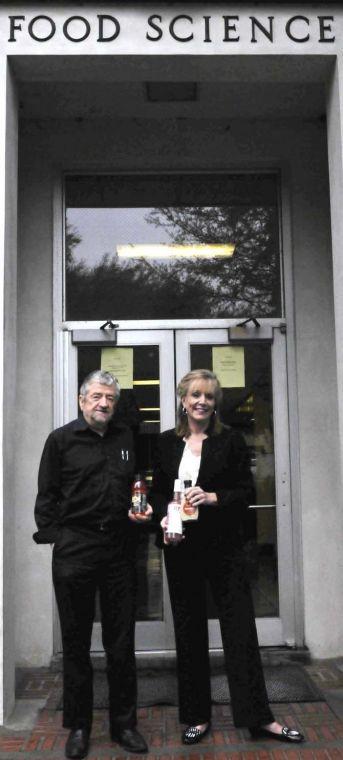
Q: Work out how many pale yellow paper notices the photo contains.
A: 2